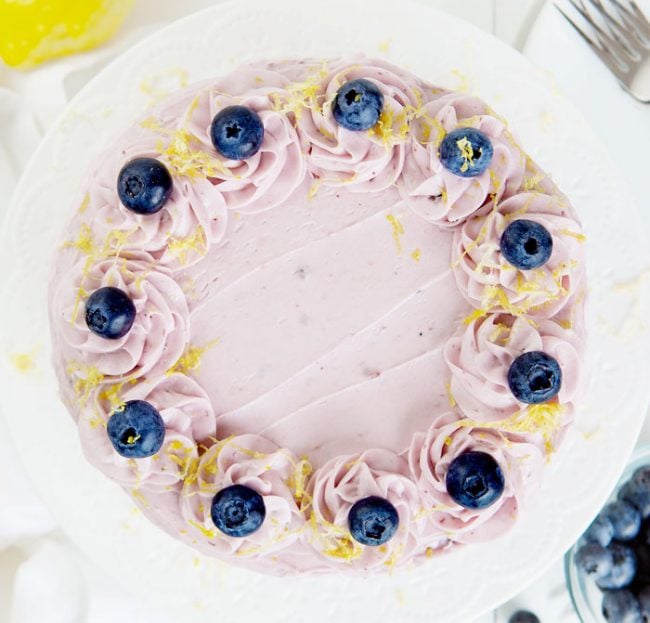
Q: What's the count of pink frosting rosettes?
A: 11